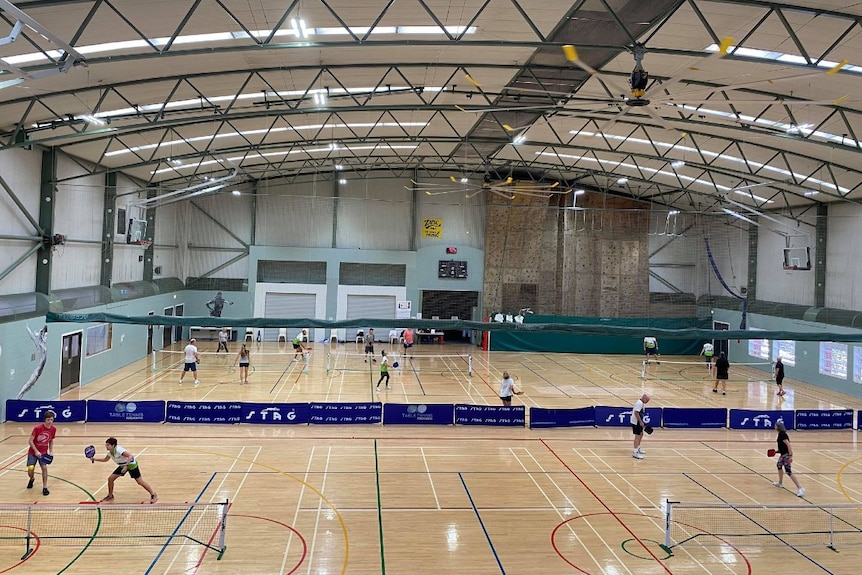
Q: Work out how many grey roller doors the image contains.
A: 2